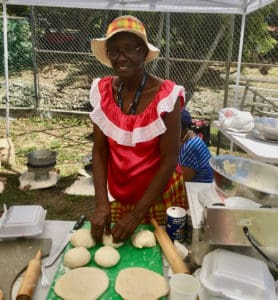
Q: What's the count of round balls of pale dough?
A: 5